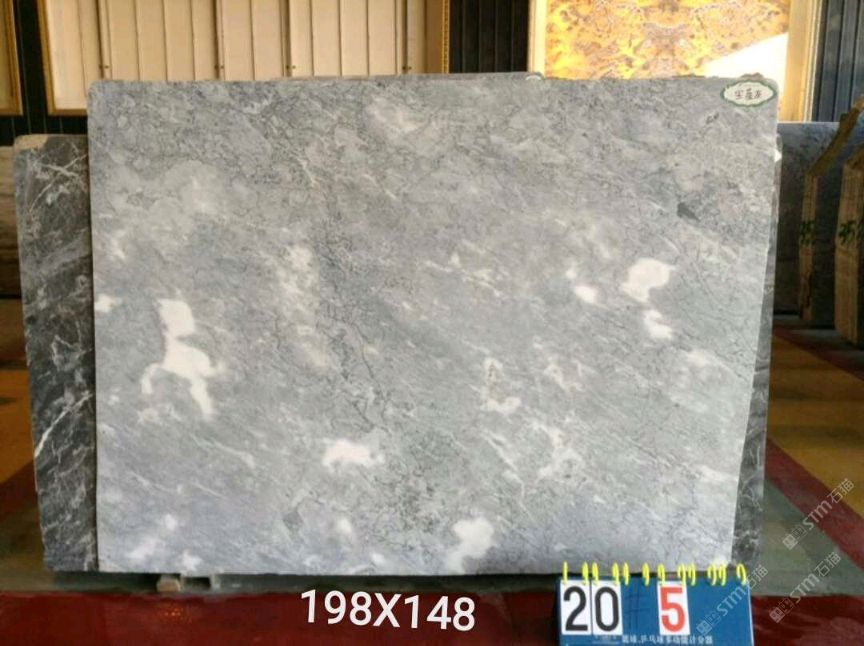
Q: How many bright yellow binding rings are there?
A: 12